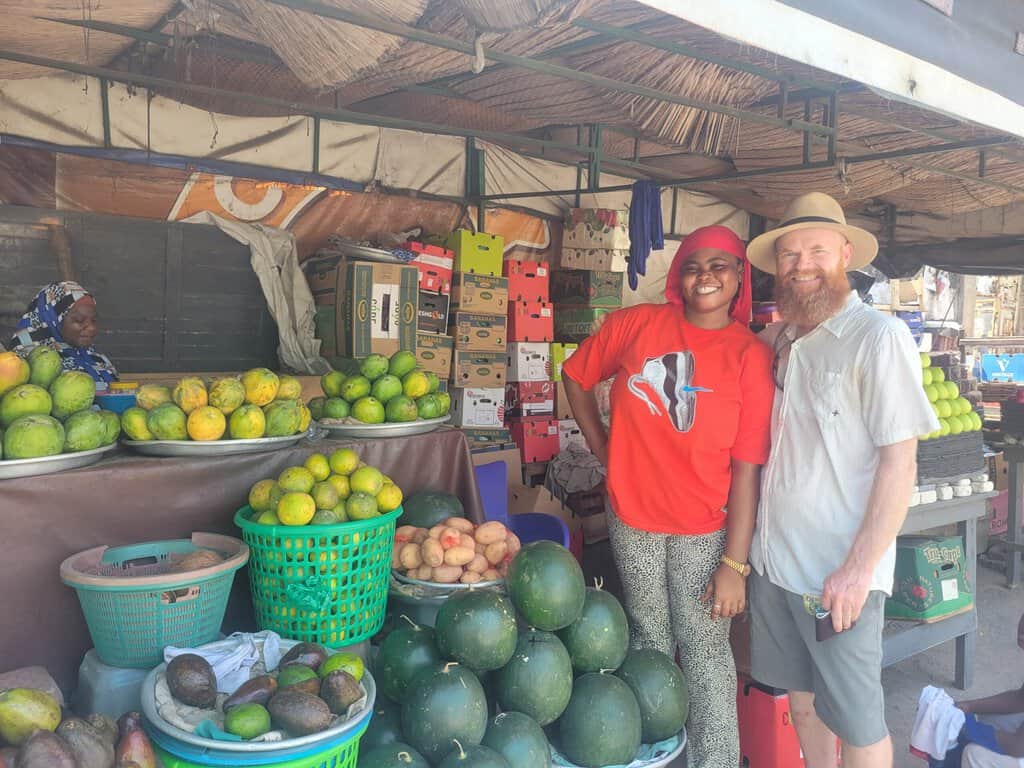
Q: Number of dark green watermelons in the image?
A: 13